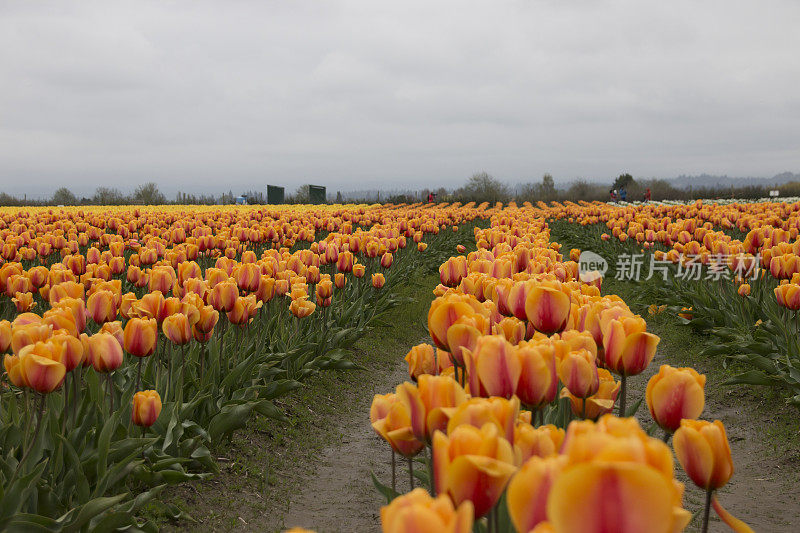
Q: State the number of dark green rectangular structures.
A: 2